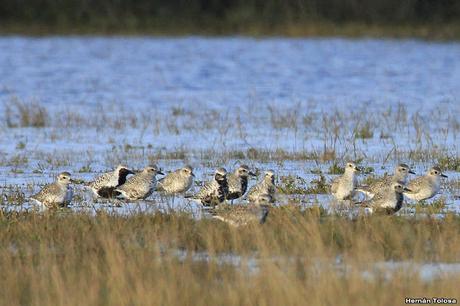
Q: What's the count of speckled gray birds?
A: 12